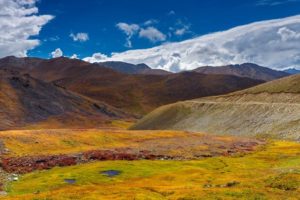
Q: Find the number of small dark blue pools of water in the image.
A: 2